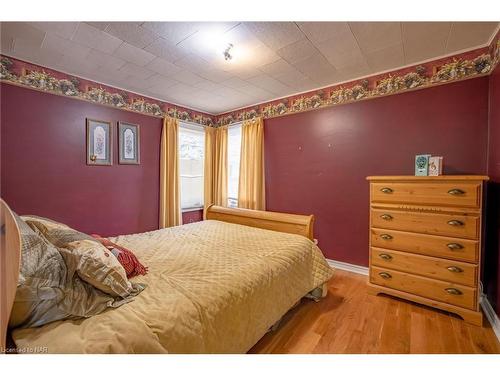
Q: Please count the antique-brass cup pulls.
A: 10